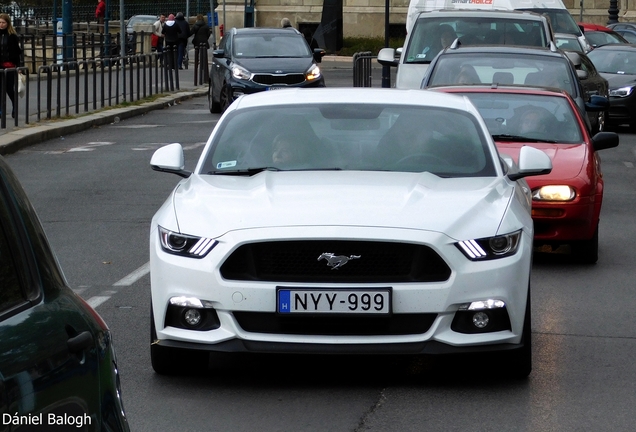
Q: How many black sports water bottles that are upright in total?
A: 0